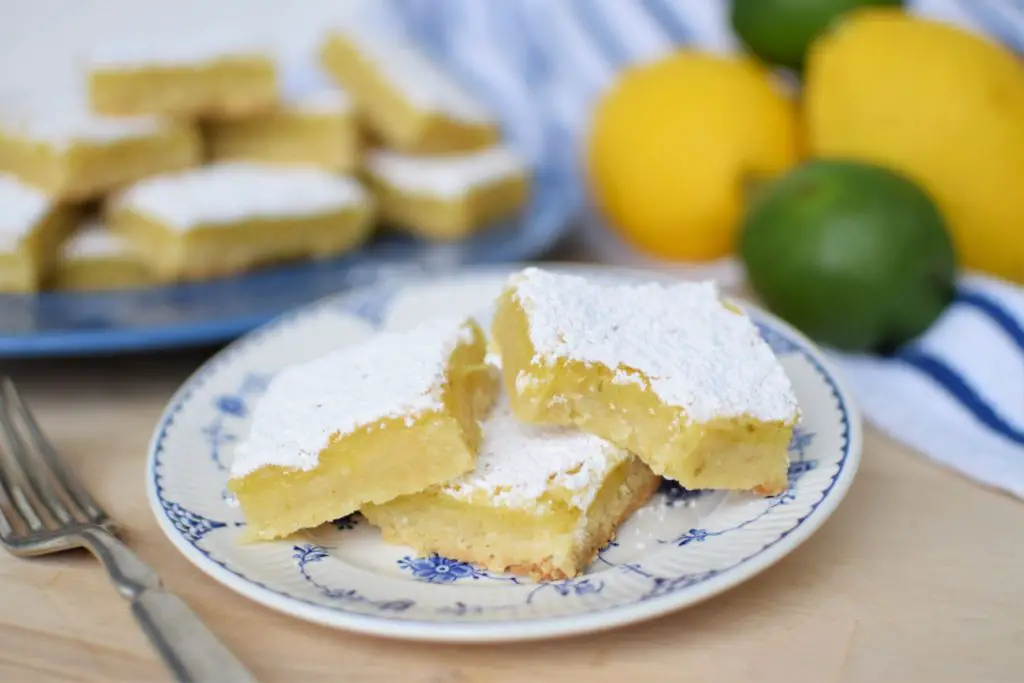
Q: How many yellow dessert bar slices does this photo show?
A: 11